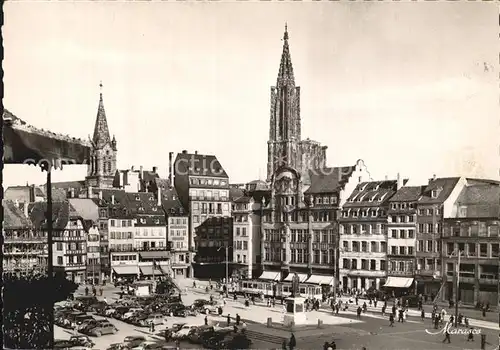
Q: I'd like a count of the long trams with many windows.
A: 1